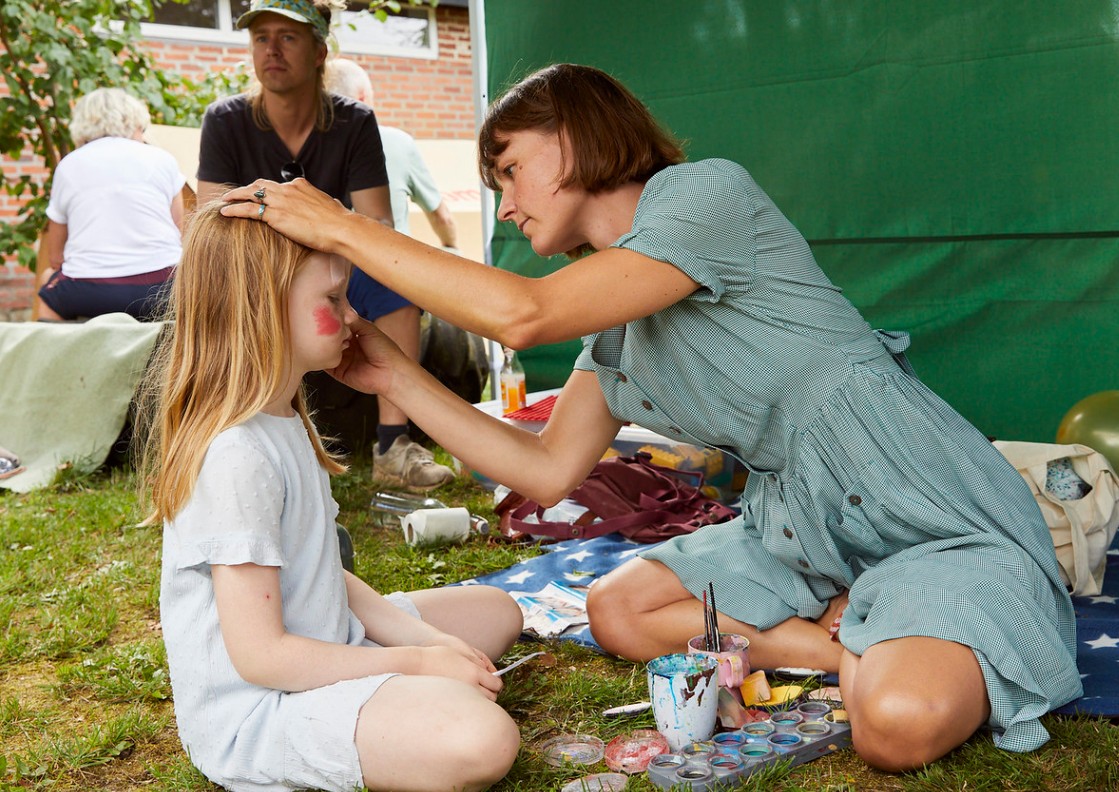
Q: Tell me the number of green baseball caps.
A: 1